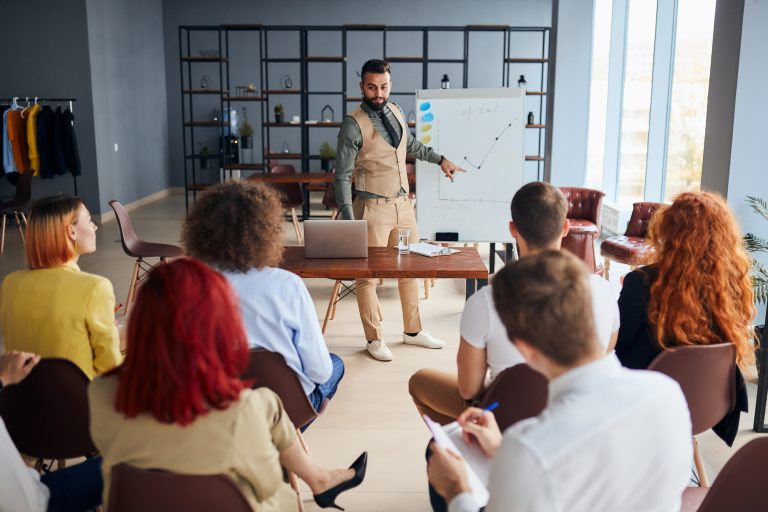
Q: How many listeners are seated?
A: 7